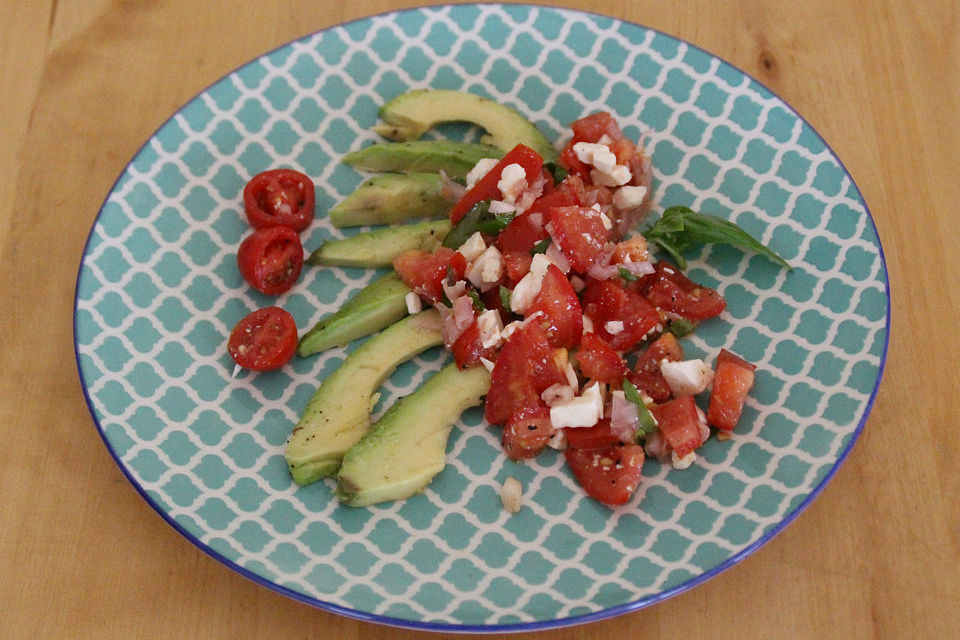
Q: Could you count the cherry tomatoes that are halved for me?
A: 3